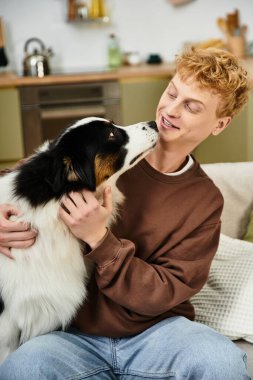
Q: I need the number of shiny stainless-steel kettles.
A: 1